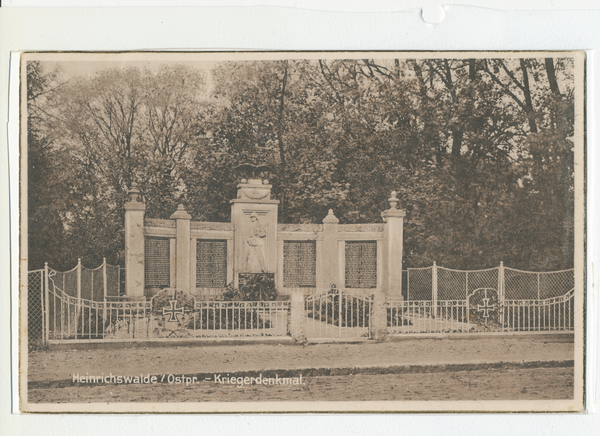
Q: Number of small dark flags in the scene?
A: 0